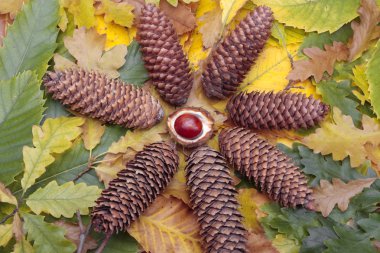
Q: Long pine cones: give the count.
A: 7